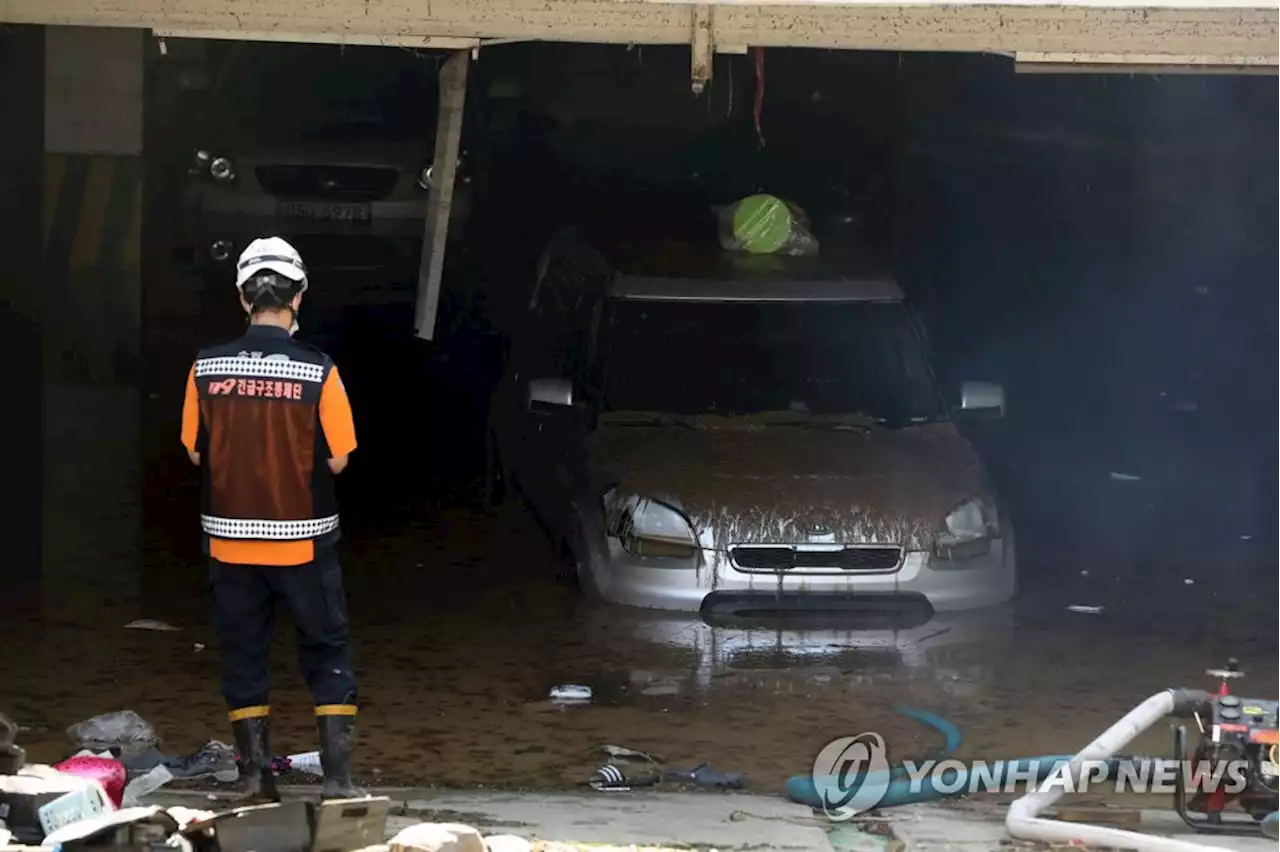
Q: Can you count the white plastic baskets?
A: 1